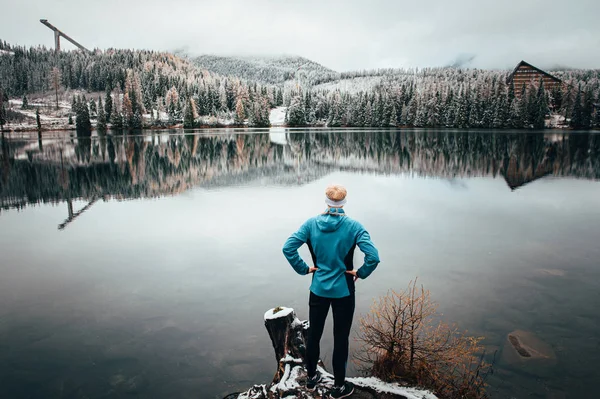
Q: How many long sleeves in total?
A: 2